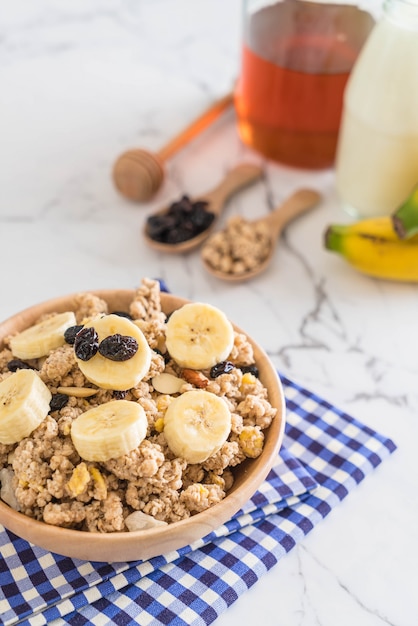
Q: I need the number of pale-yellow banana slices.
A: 6